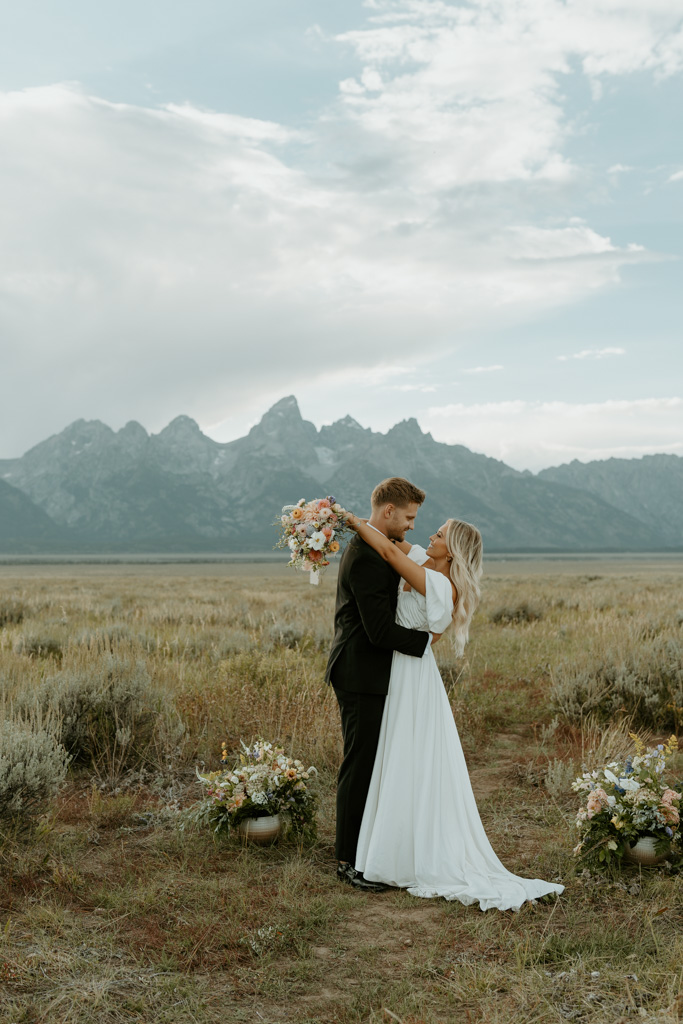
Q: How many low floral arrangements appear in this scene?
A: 2